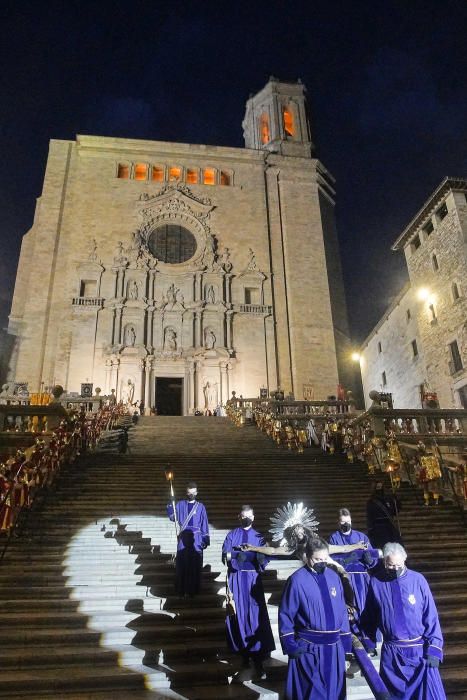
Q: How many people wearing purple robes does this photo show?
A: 5